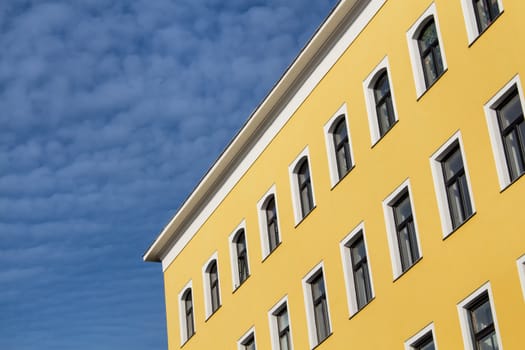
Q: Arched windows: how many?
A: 8